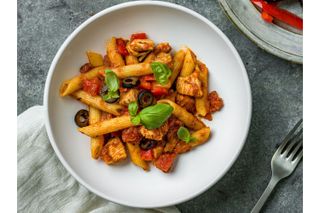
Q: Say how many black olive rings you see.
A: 5